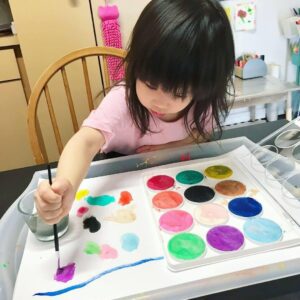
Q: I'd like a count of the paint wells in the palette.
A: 12